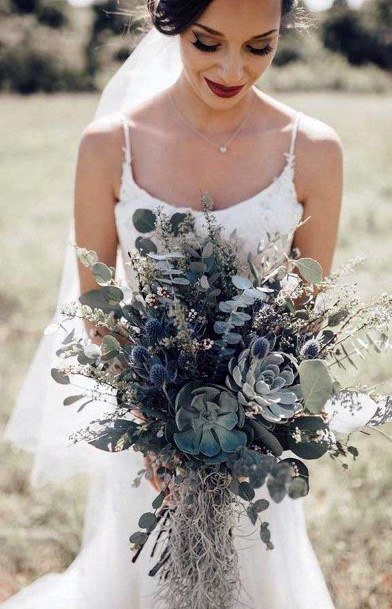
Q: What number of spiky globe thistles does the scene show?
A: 5